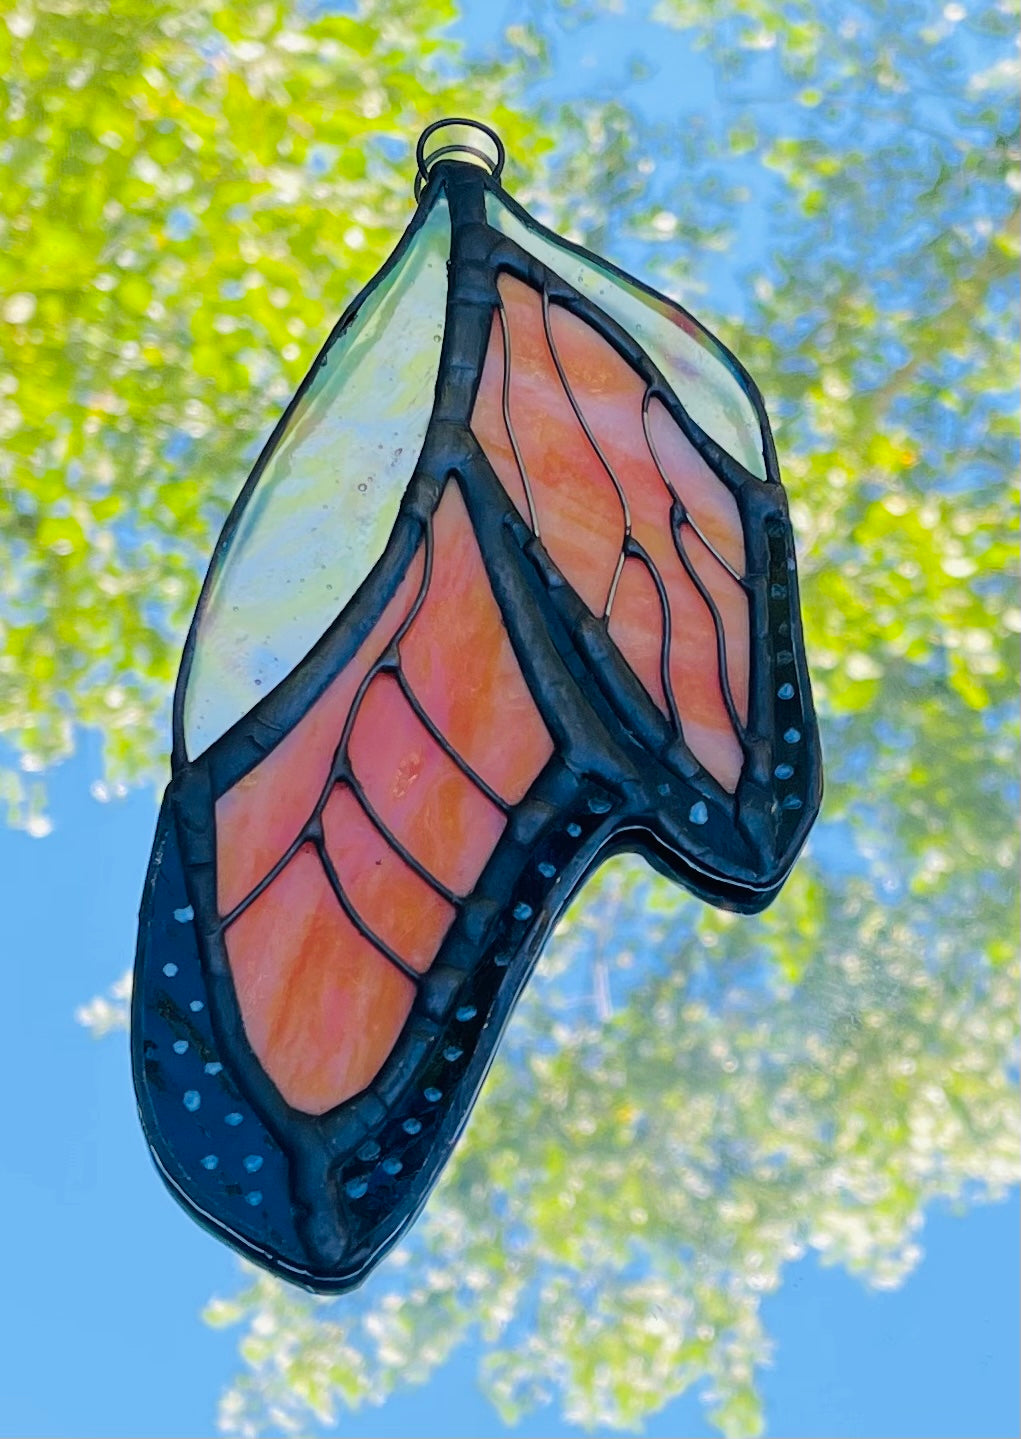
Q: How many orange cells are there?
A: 11